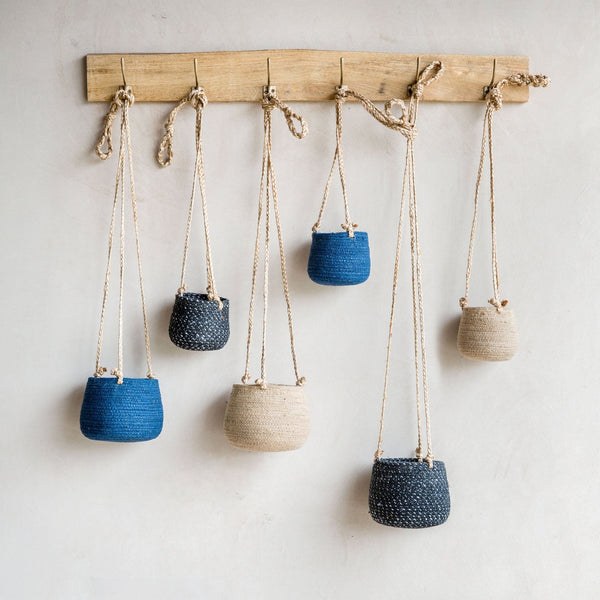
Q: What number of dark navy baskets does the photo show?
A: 2